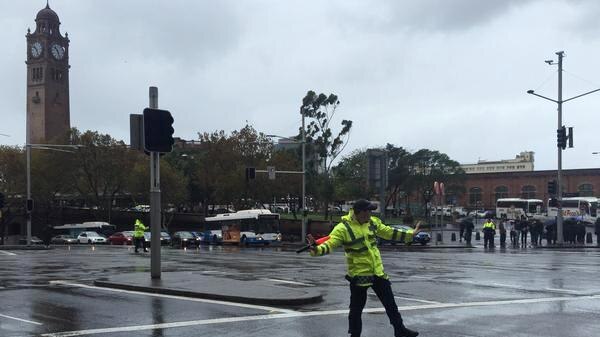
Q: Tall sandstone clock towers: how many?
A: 1